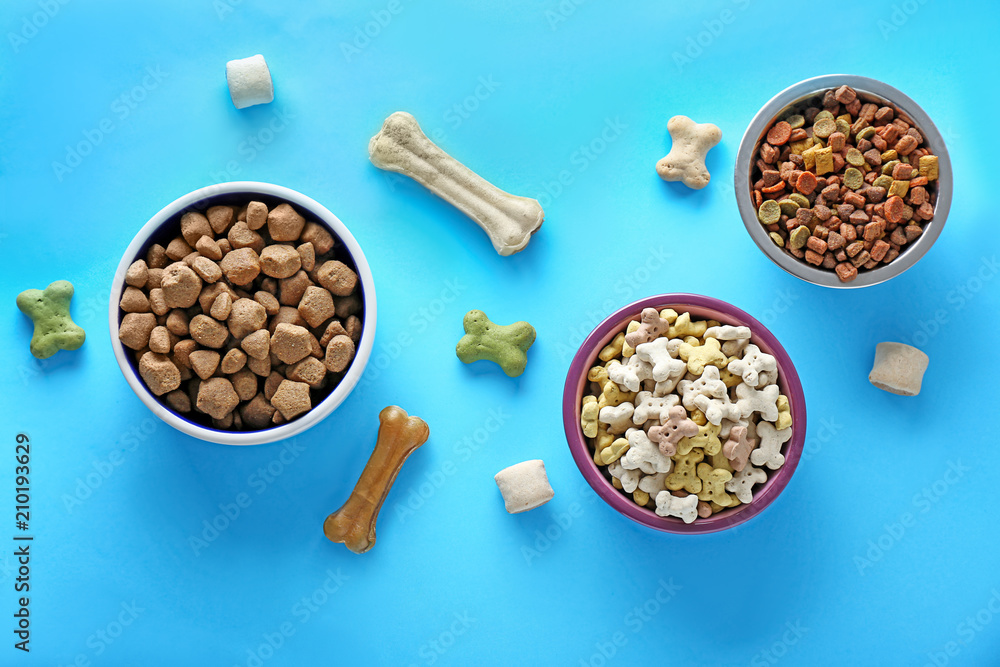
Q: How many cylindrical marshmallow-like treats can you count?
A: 3